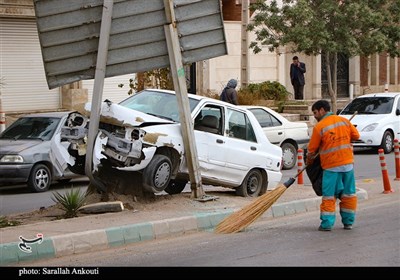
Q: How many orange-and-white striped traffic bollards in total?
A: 3